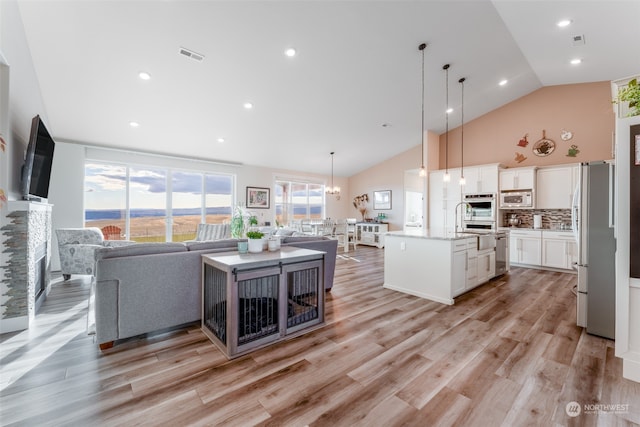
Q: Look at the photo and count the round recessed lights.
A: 9